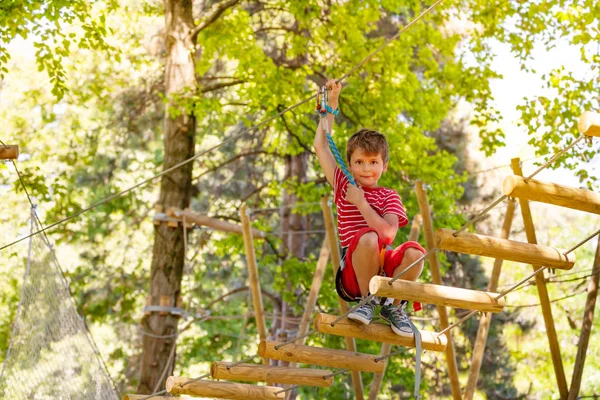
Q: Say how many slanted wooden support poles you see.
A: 8